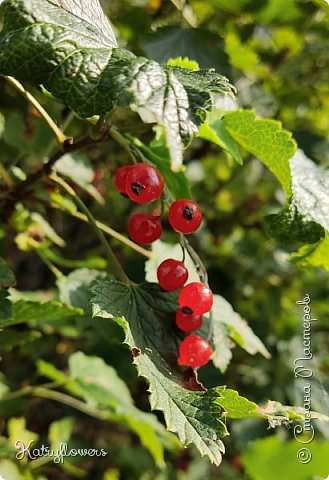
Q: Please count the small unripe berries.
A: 0